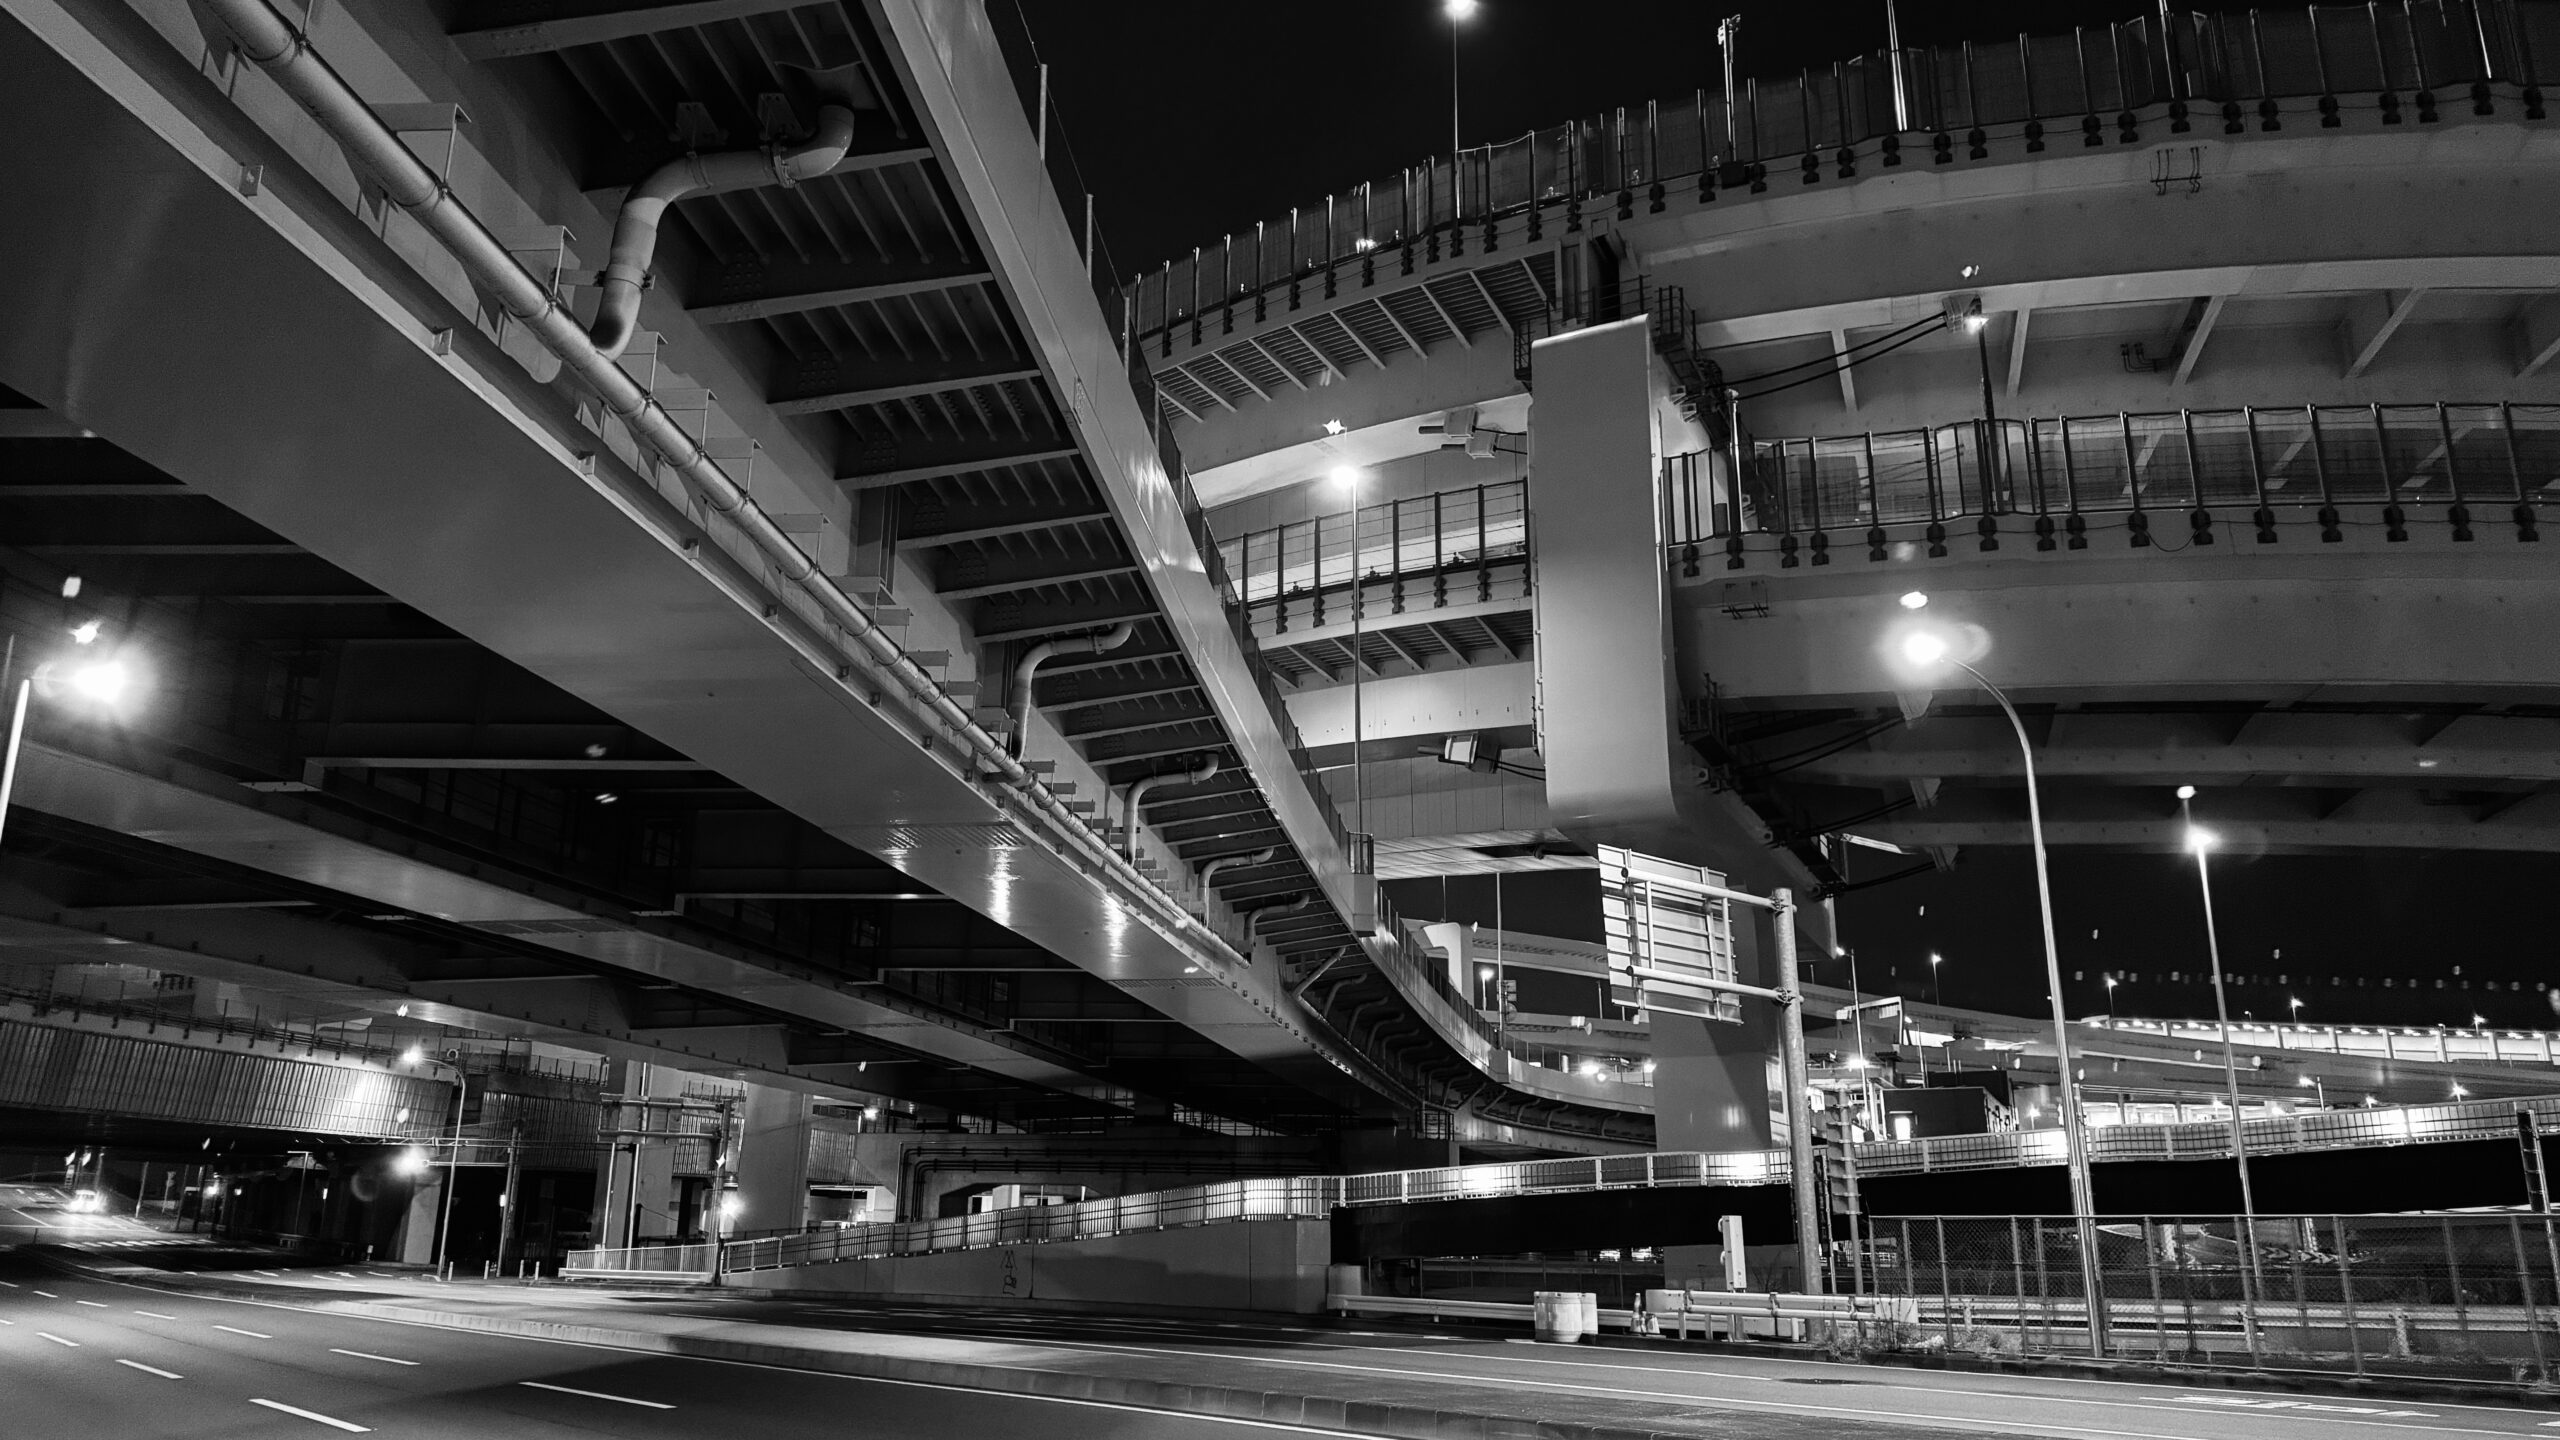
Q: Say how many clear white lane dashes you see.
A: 11